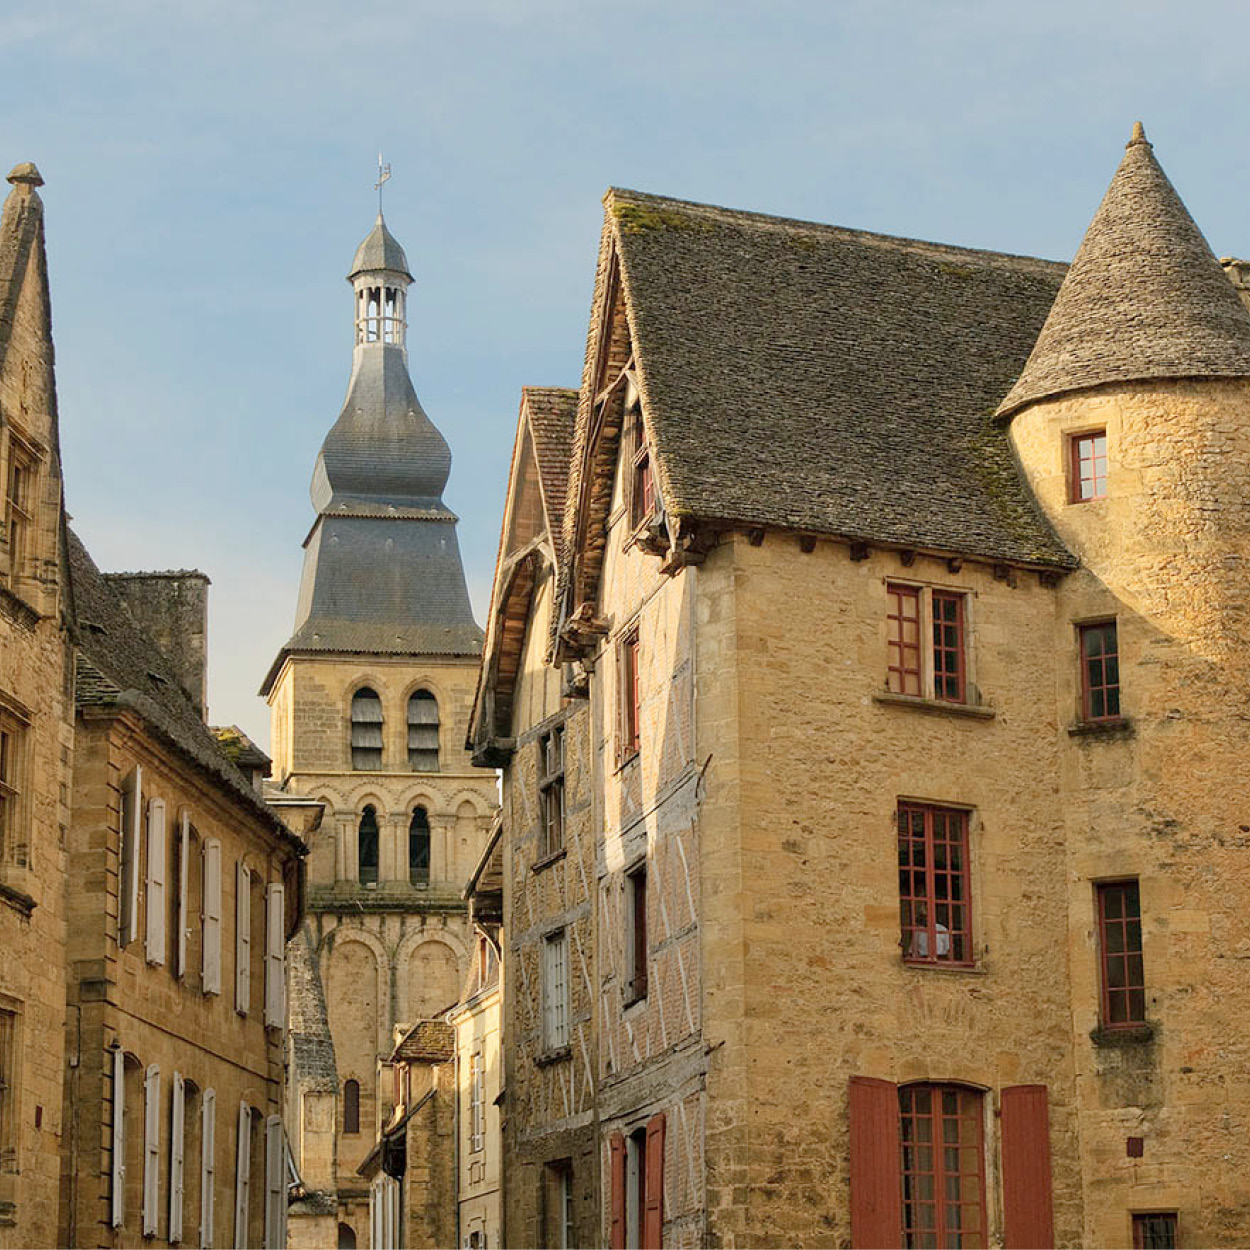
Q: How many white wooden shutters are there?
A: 12